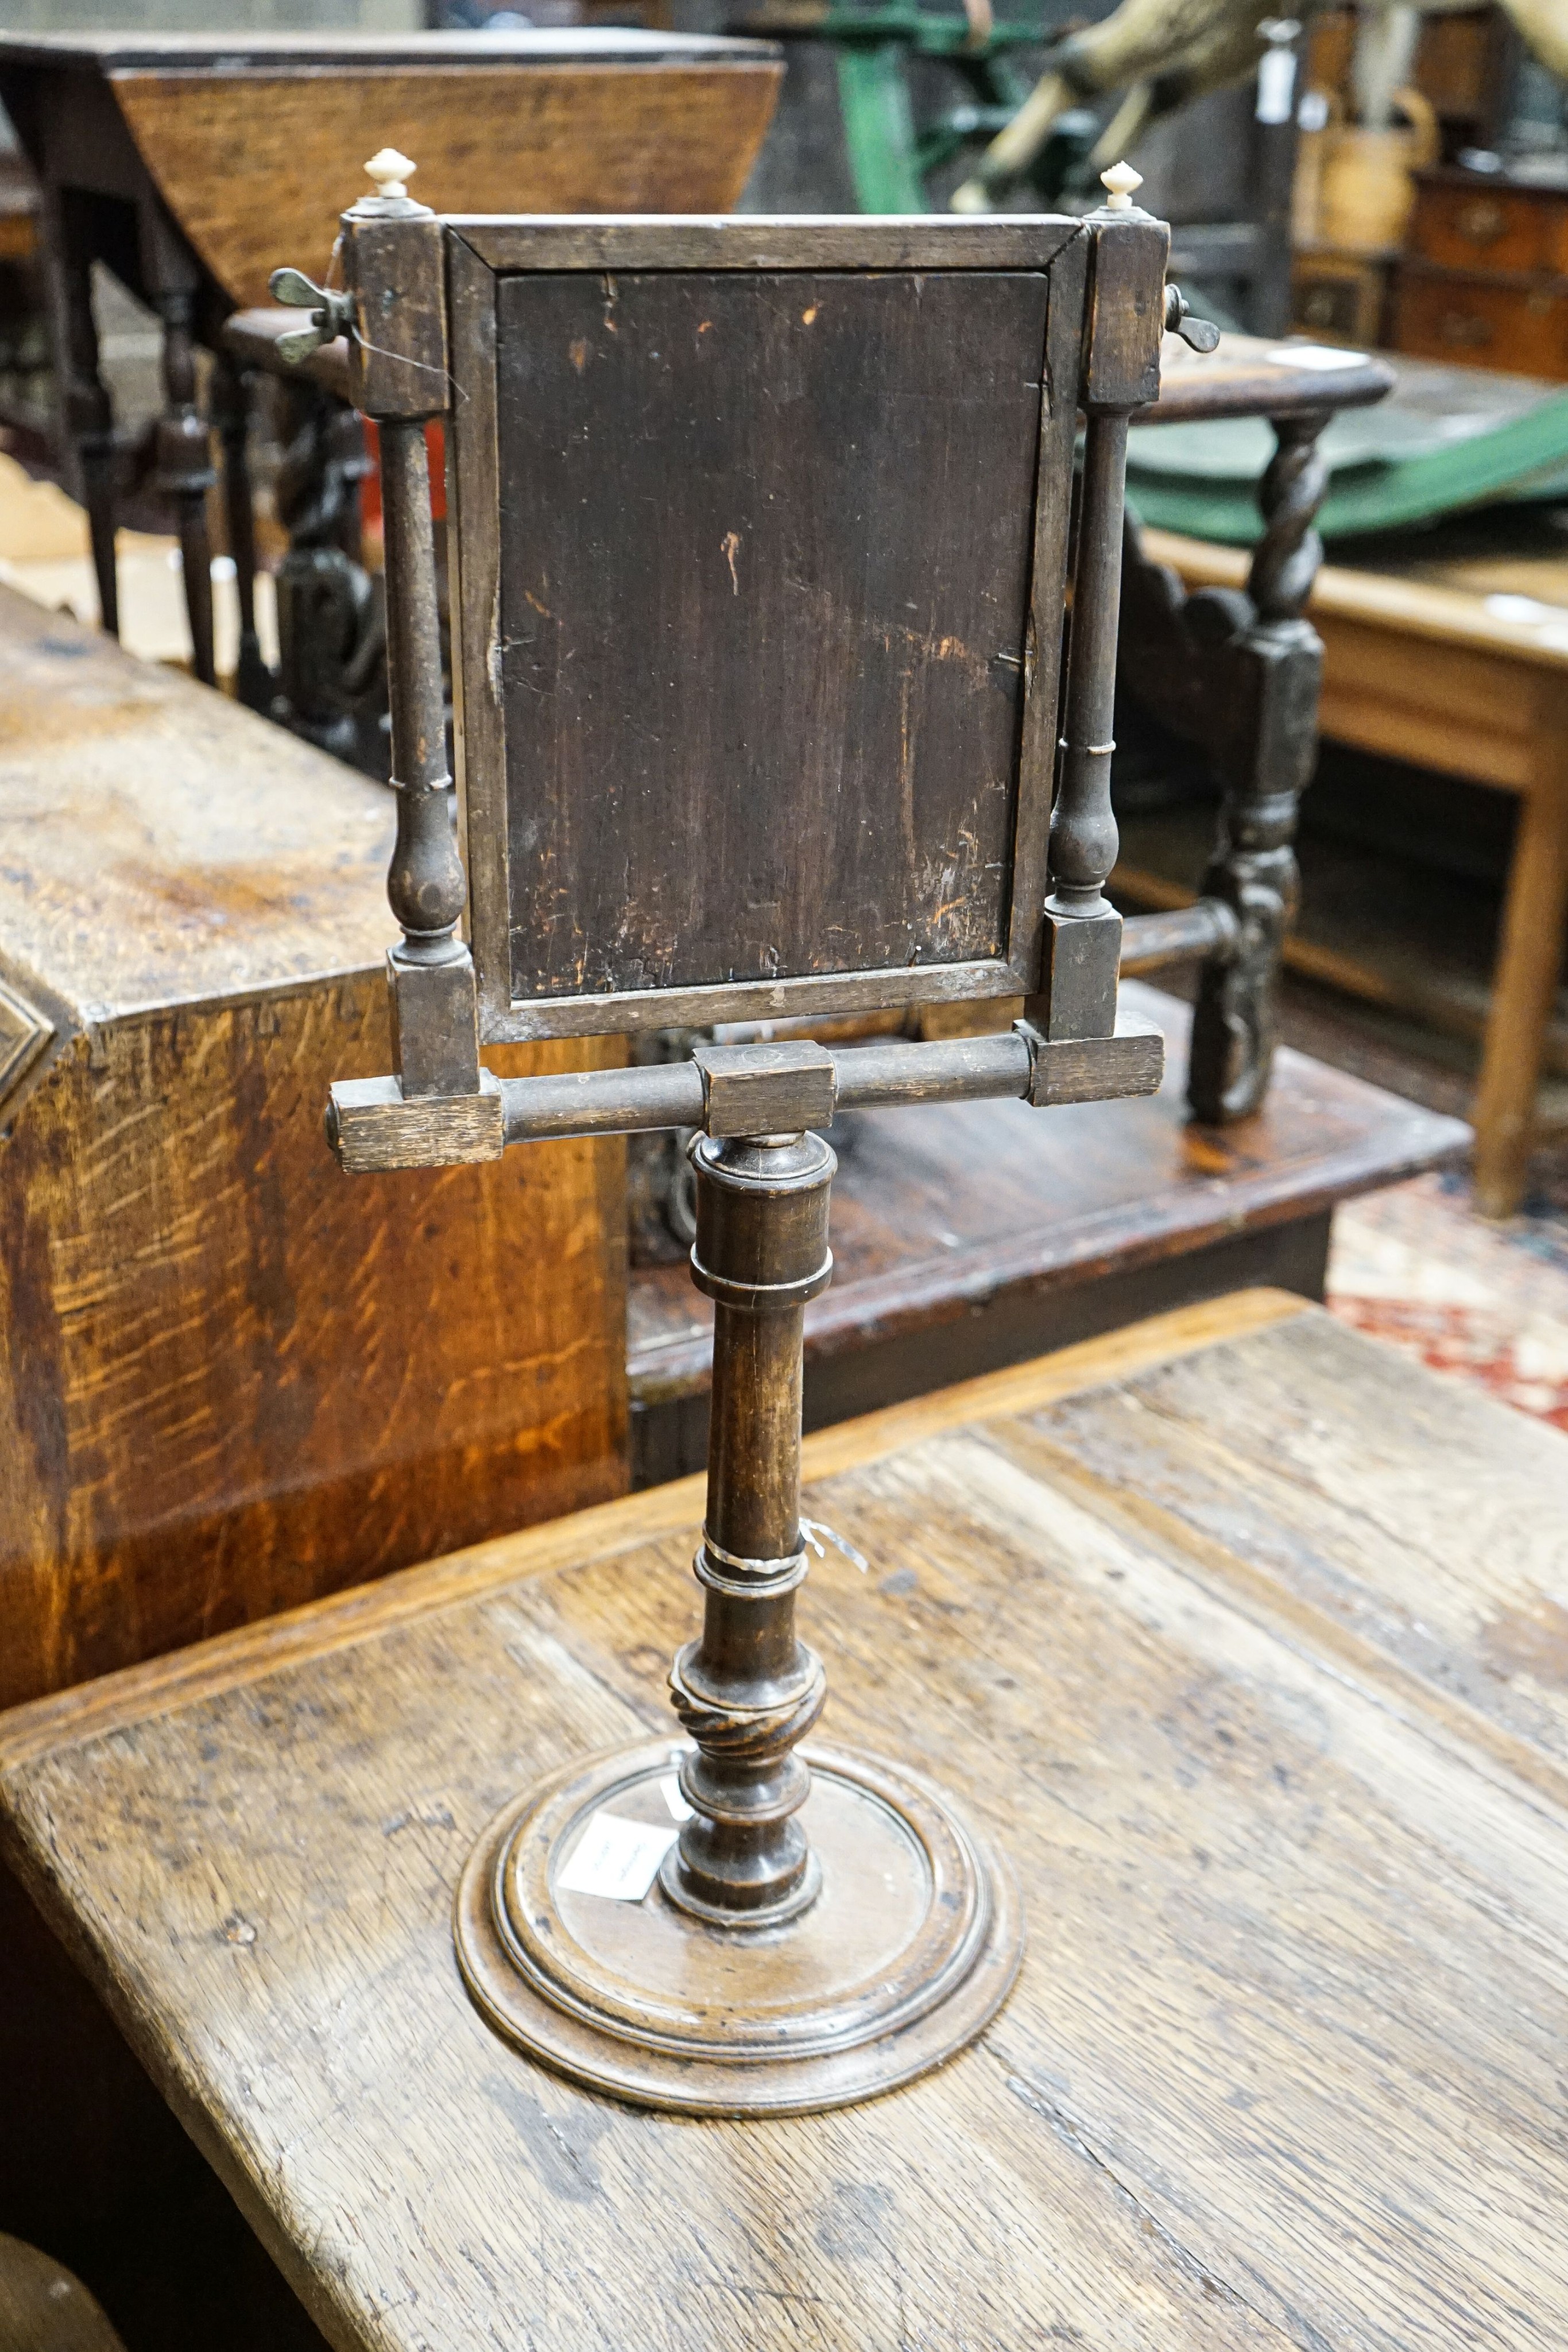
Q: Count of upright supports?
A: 2